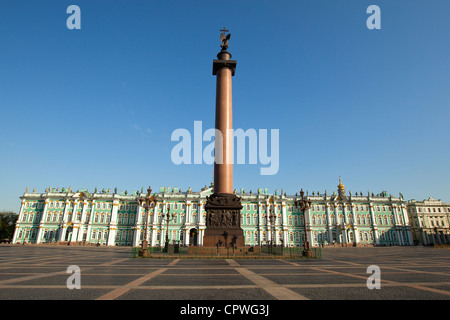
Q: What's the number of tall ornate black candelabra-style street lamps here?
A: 4